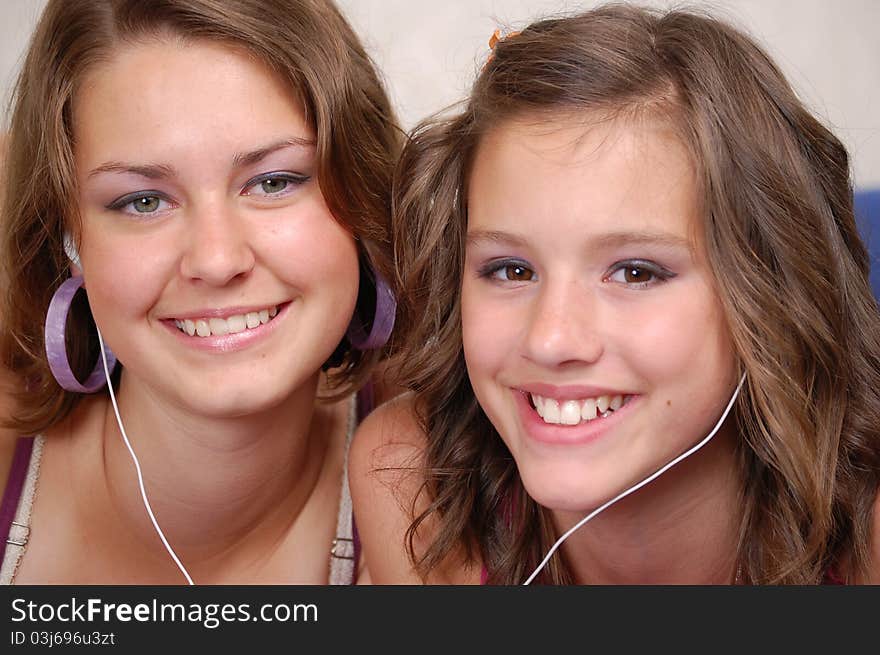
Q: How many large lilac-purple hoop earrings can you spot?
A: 2